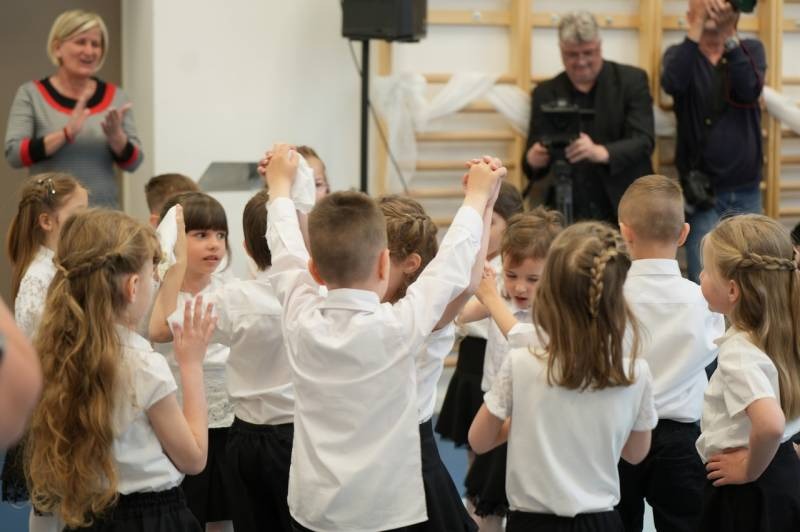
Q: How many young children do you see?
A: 13